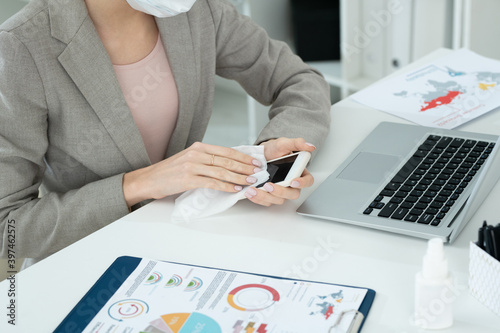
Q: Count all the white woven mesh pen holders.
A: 1